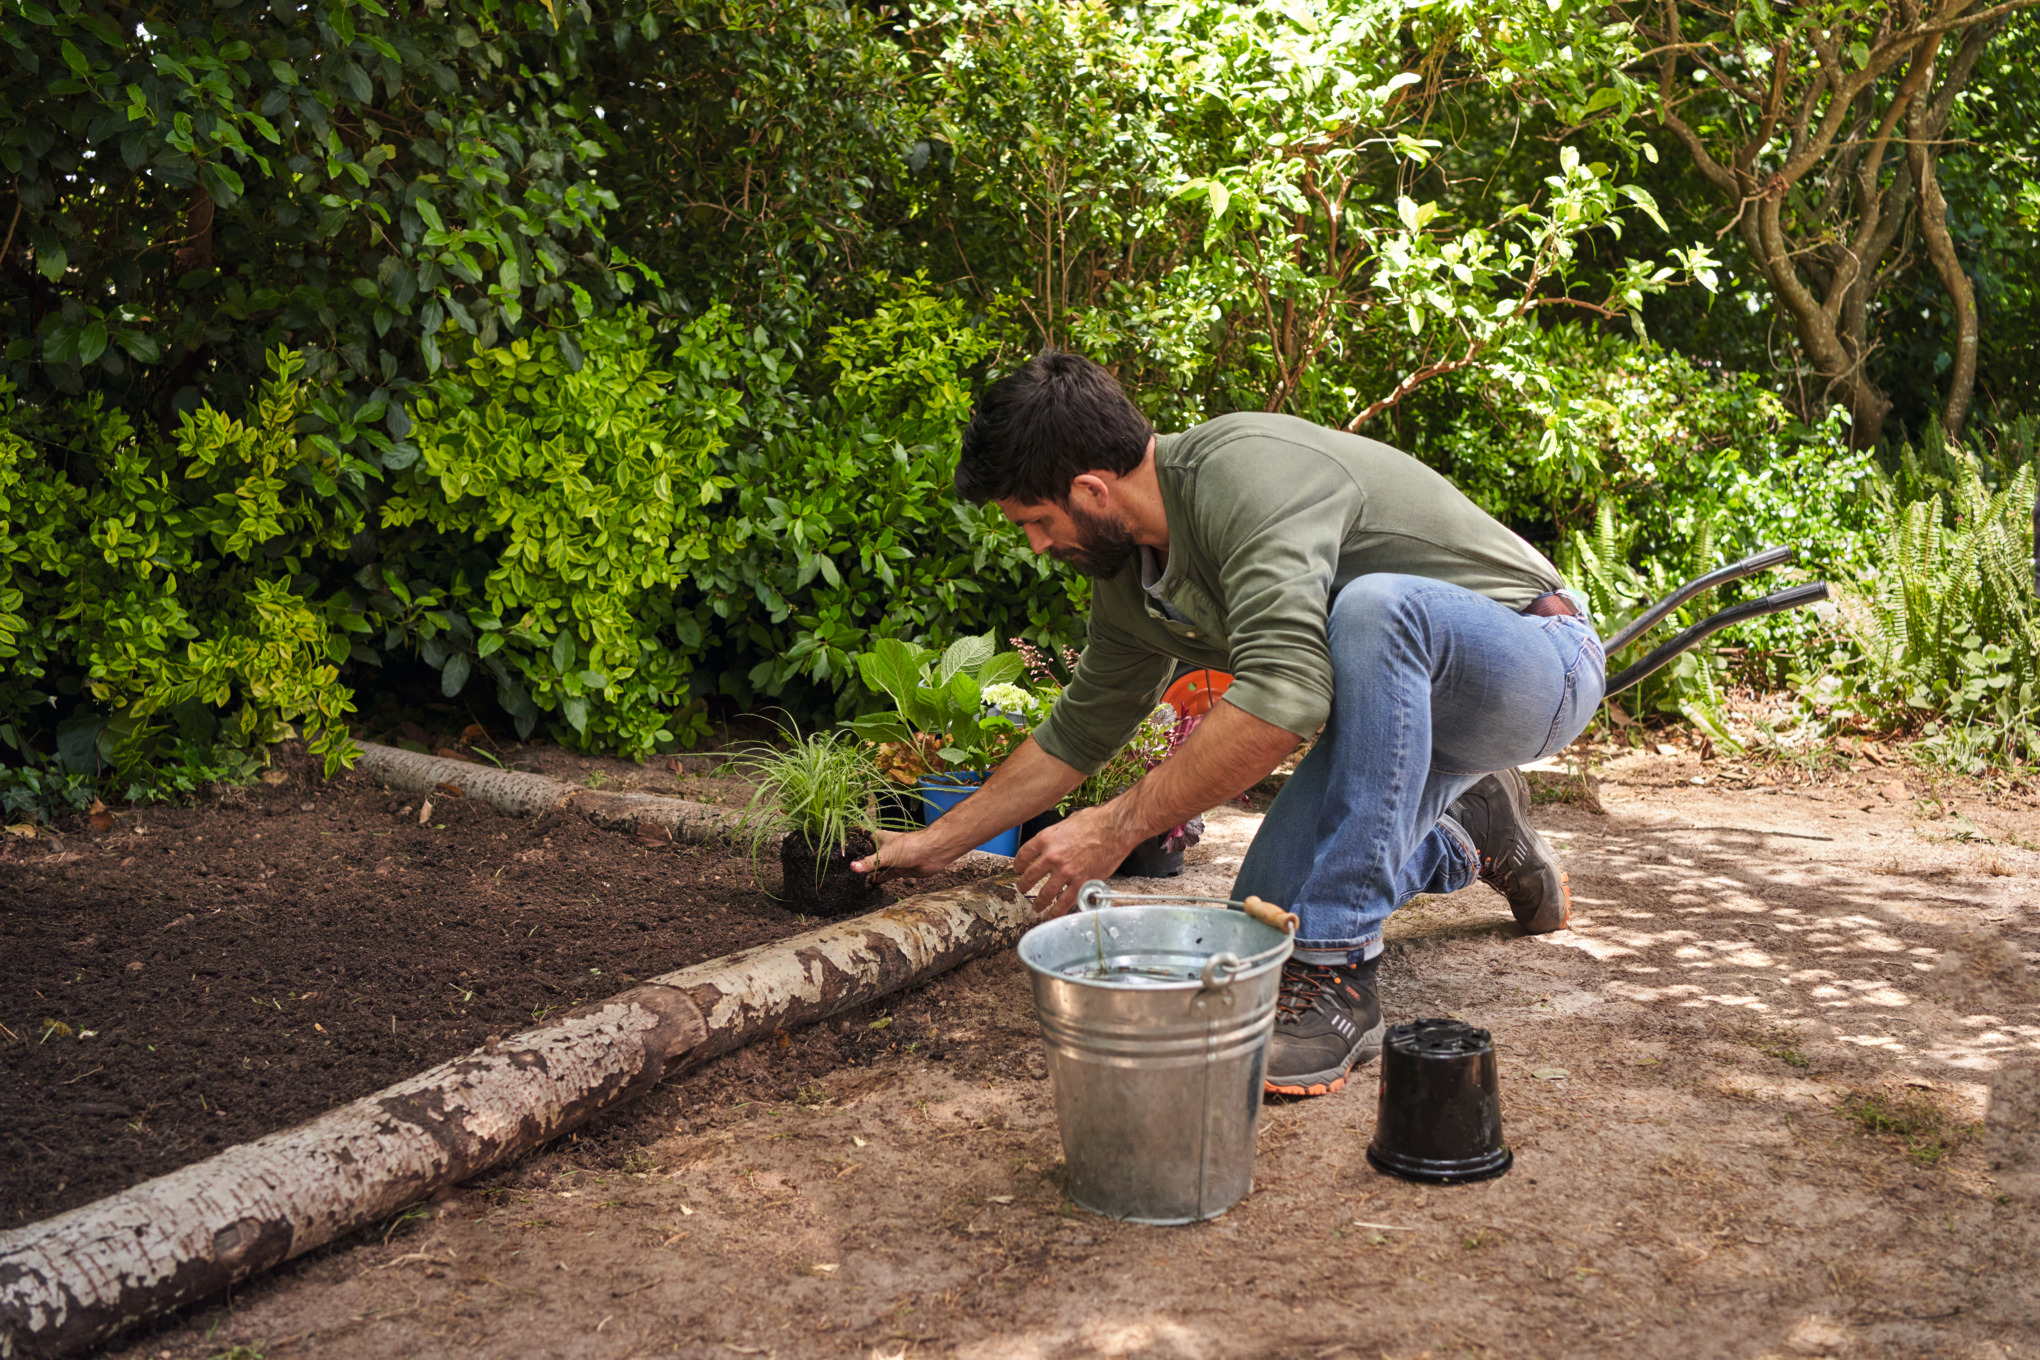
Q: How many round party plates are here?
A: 0